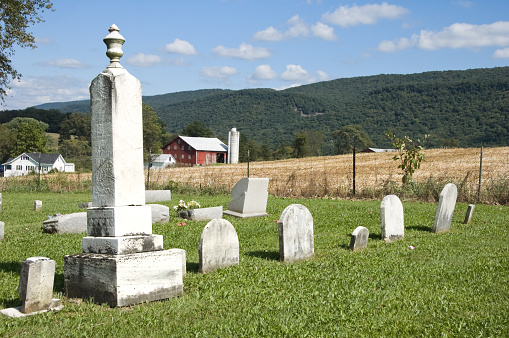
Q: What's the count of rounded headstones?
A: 5